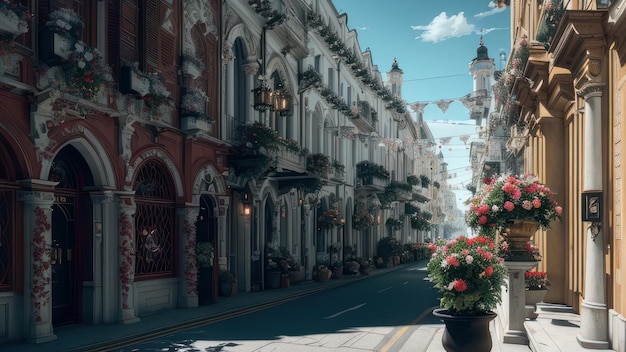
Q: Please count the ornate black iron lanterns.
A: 2